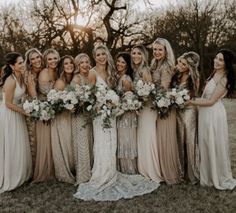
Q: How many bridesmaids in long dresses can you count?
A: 10